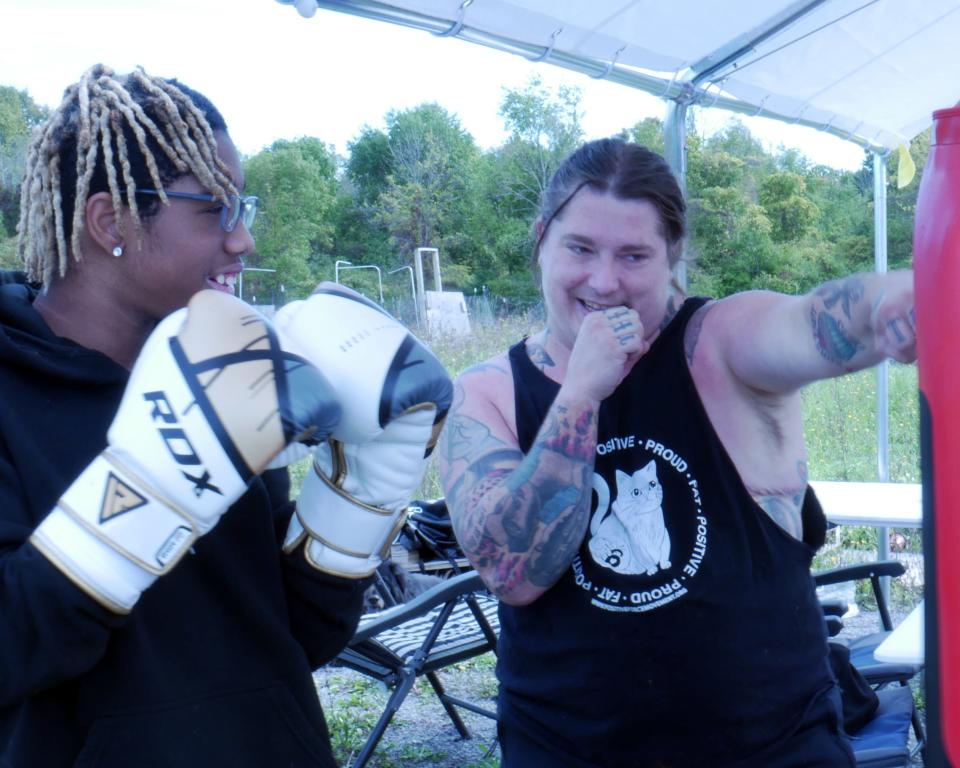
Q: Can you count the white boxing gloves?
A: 2